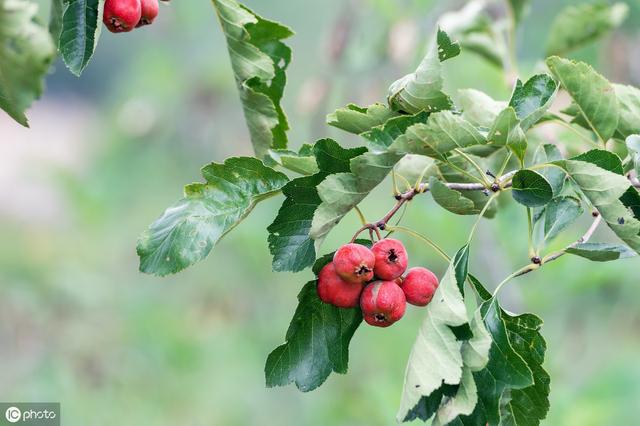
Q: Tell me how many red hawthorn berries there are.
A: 7